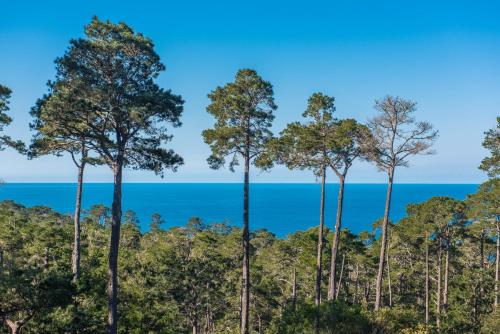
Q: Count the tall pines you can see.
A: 6